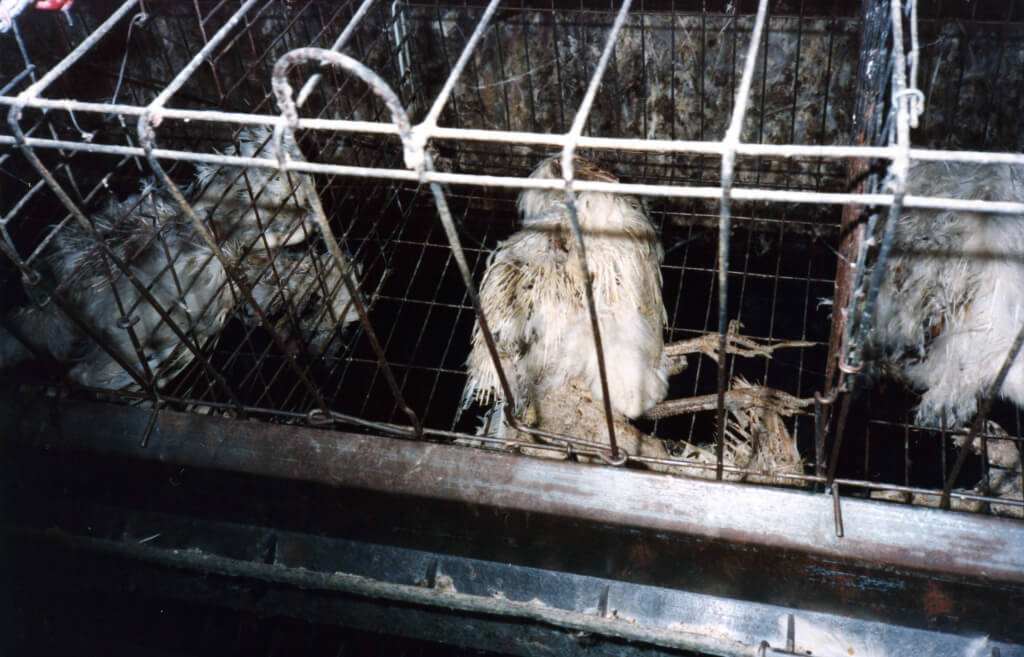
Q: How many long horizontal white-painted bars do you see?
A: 2